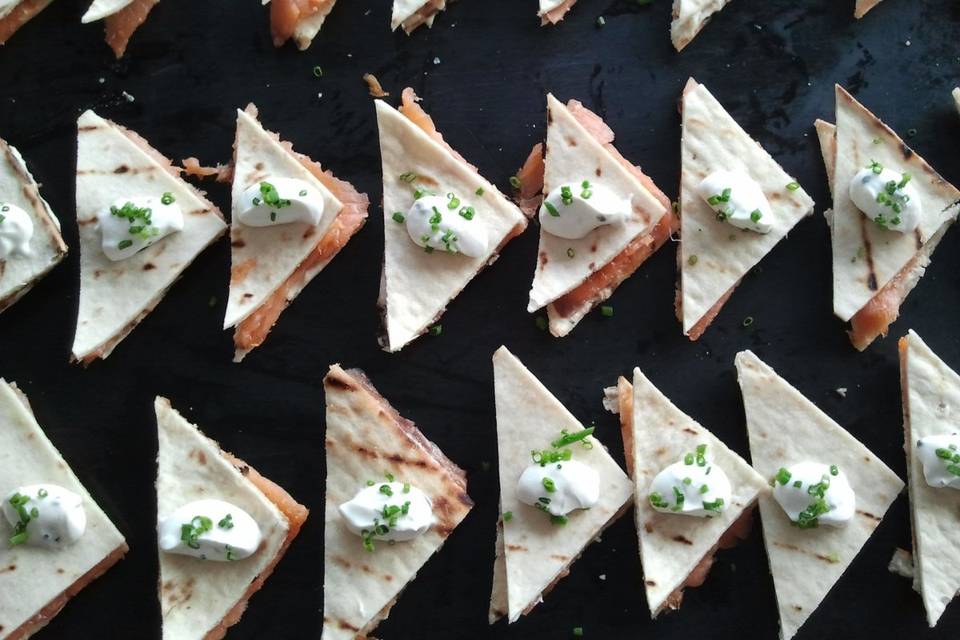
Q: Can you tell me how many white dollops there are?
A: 14